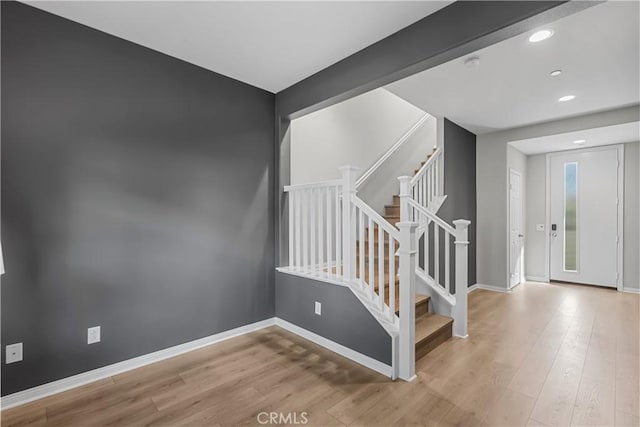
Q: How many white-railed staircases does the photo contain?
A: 1